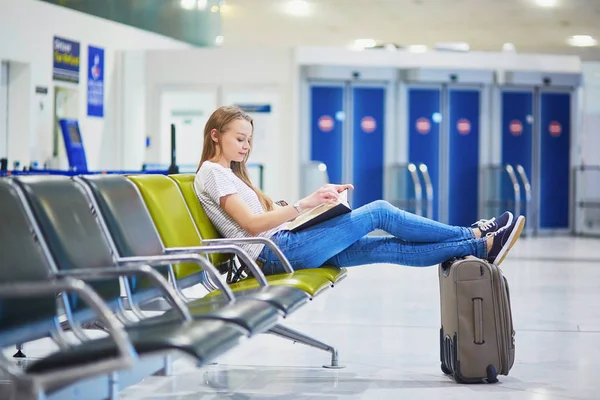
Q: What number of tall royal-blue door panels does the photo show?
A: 6